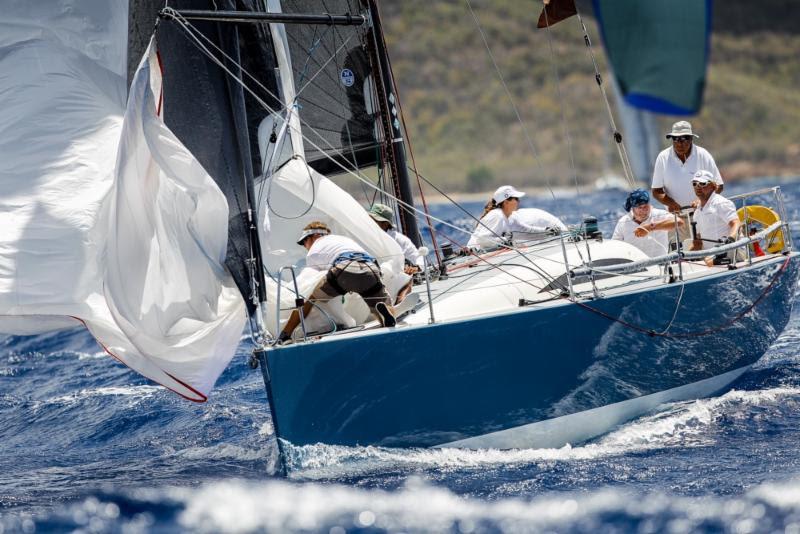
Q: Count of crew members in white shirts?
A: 6